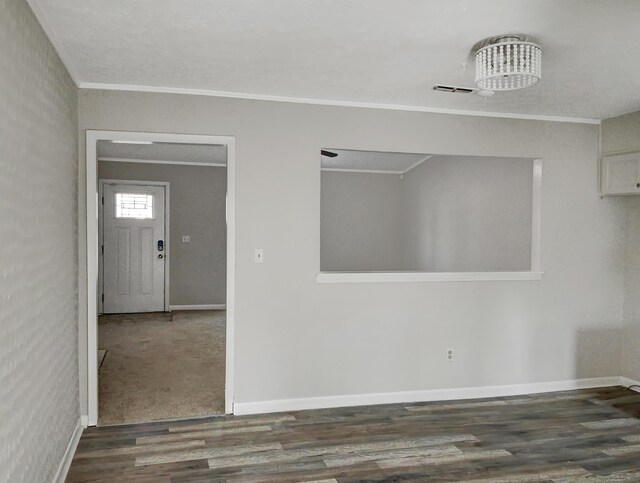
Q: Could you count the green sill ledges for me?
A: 0